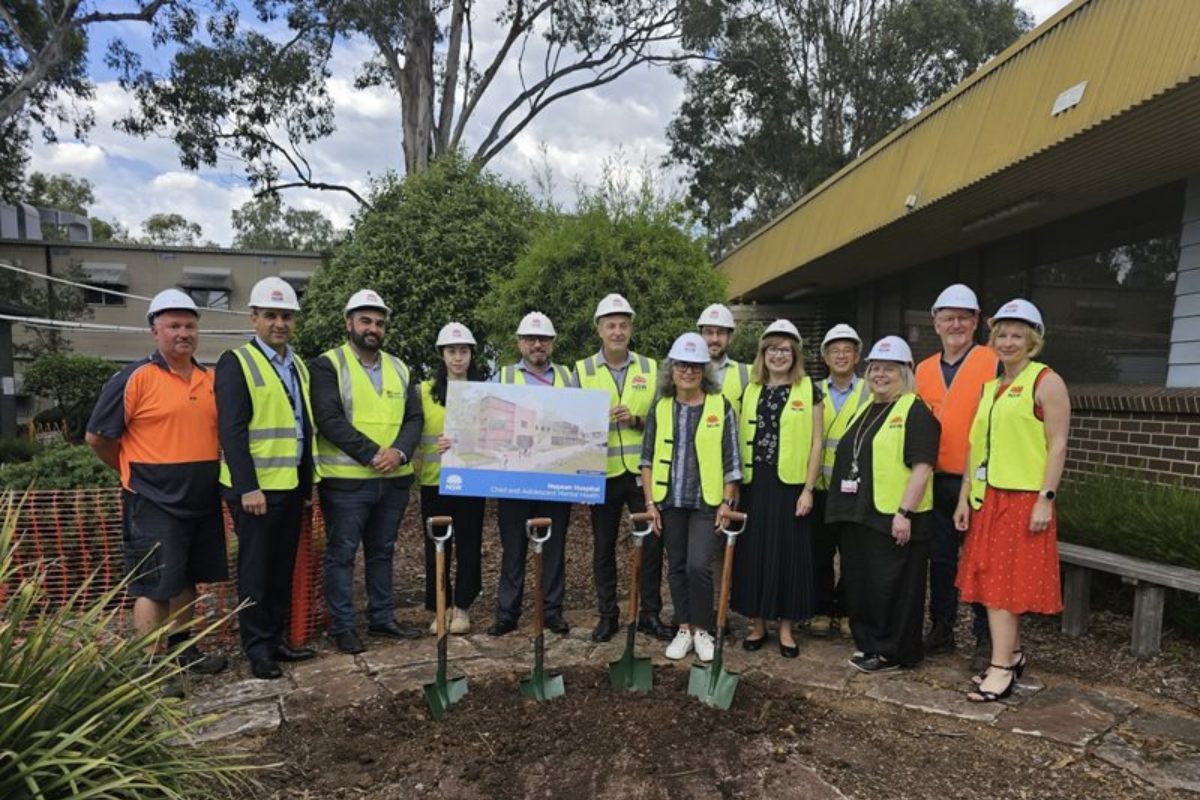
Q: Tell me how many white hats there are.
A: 13